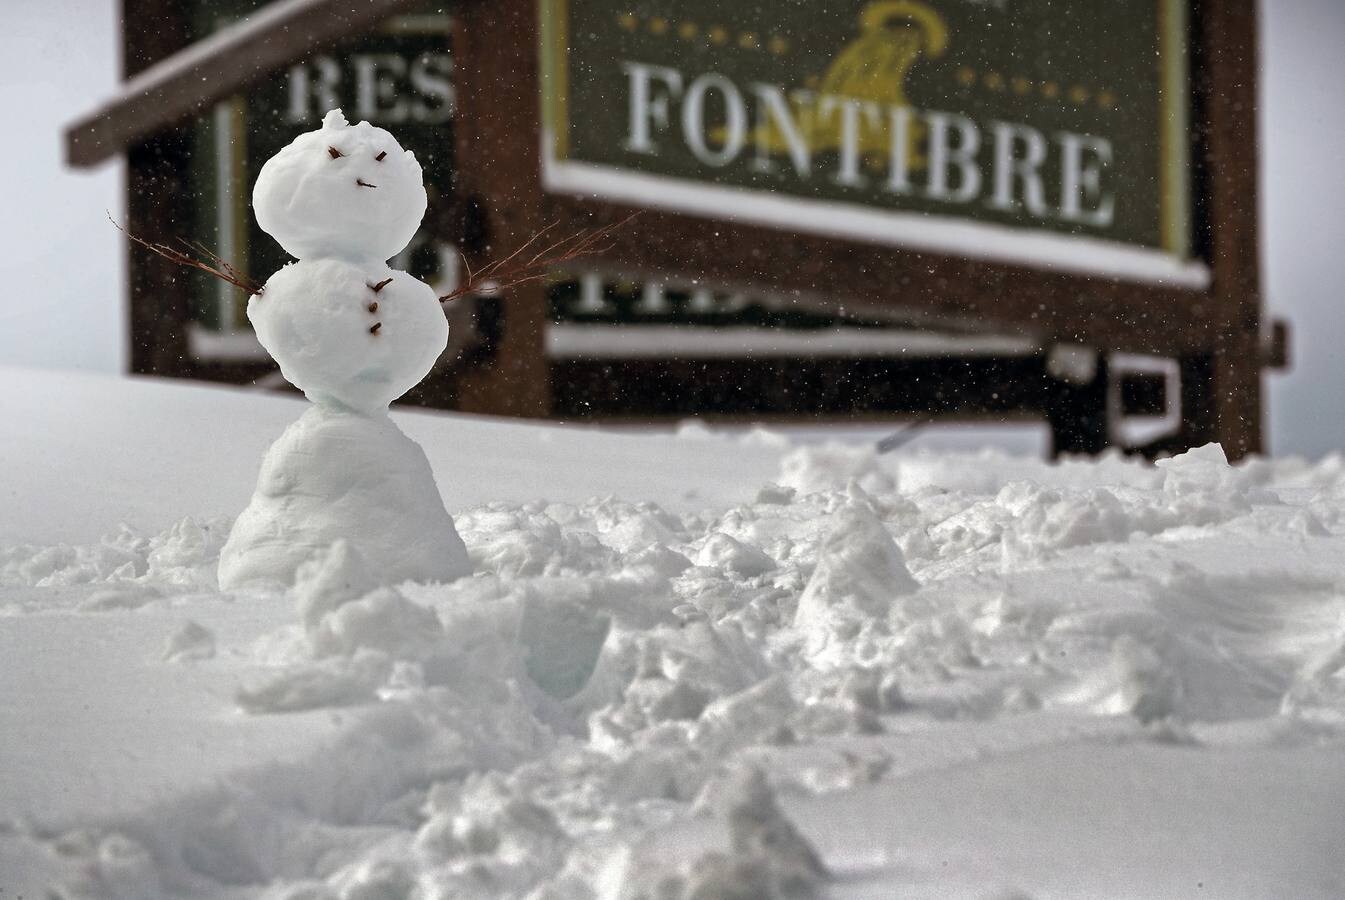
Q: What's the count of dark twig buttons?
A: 3